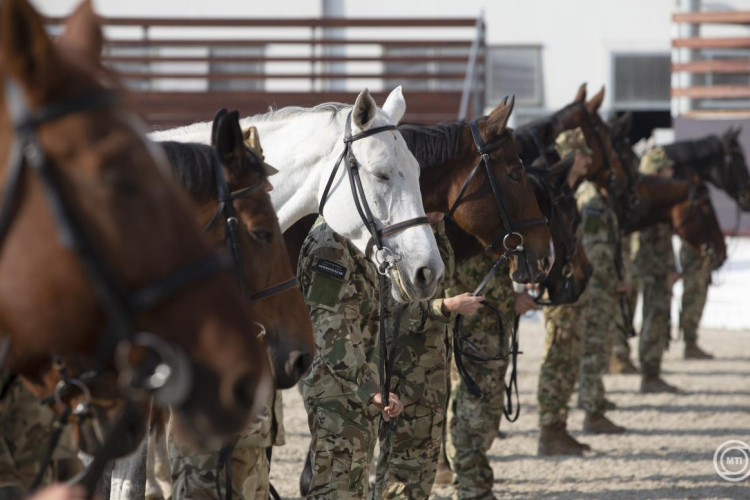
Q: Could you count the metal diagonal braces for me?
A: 1